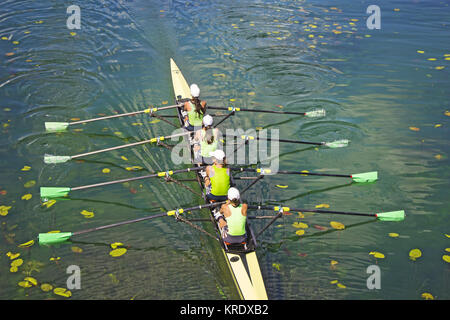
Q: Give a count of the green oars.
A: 8